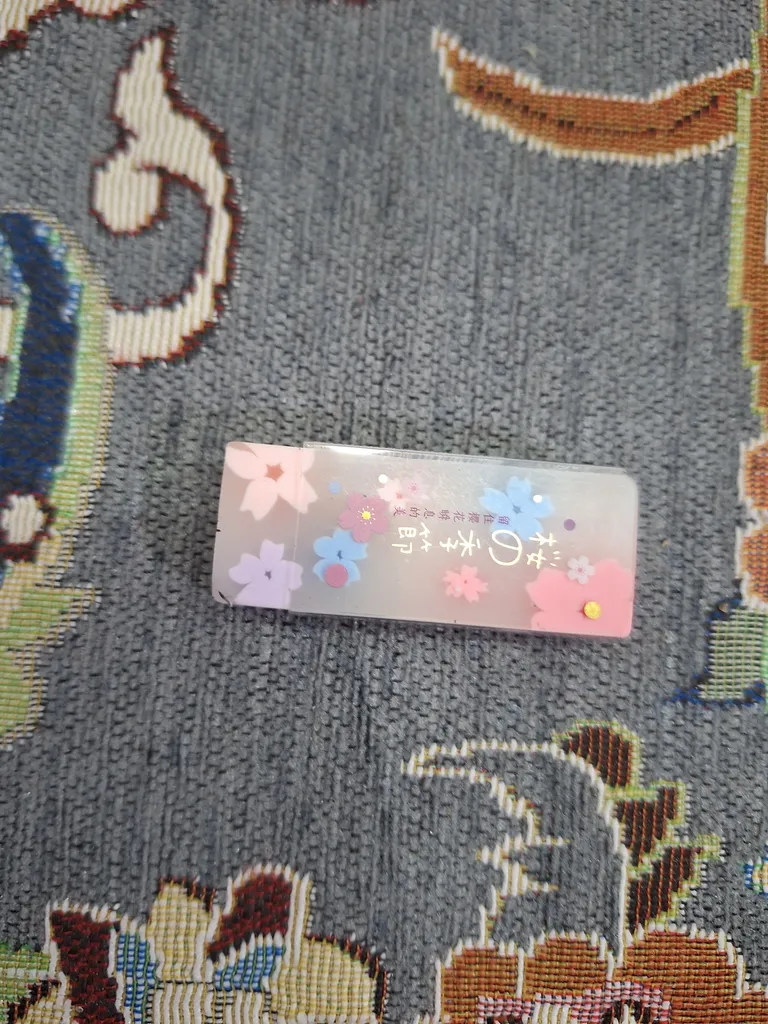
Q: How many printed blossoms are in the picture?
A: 10